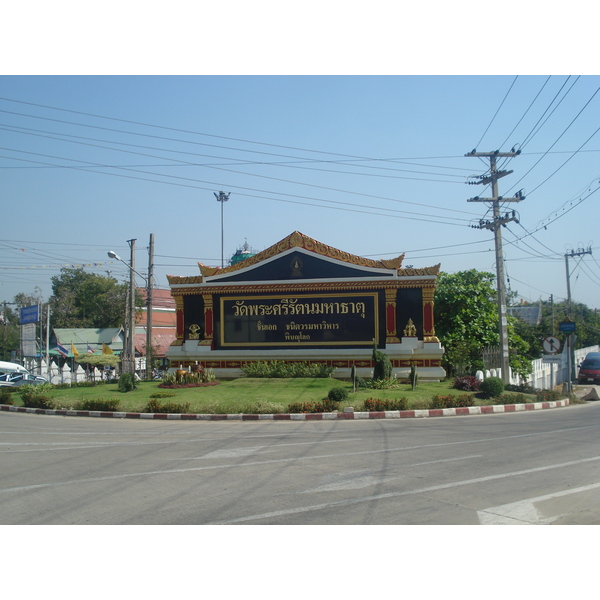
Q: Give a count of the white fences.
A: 2